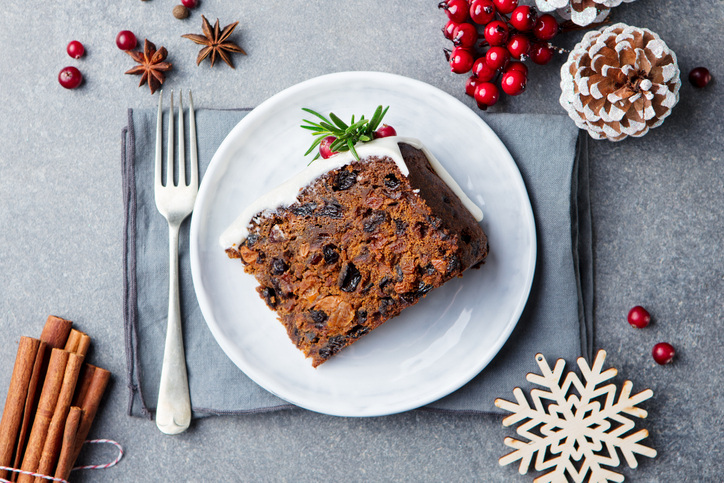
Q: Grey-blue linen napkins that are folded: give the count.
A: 1